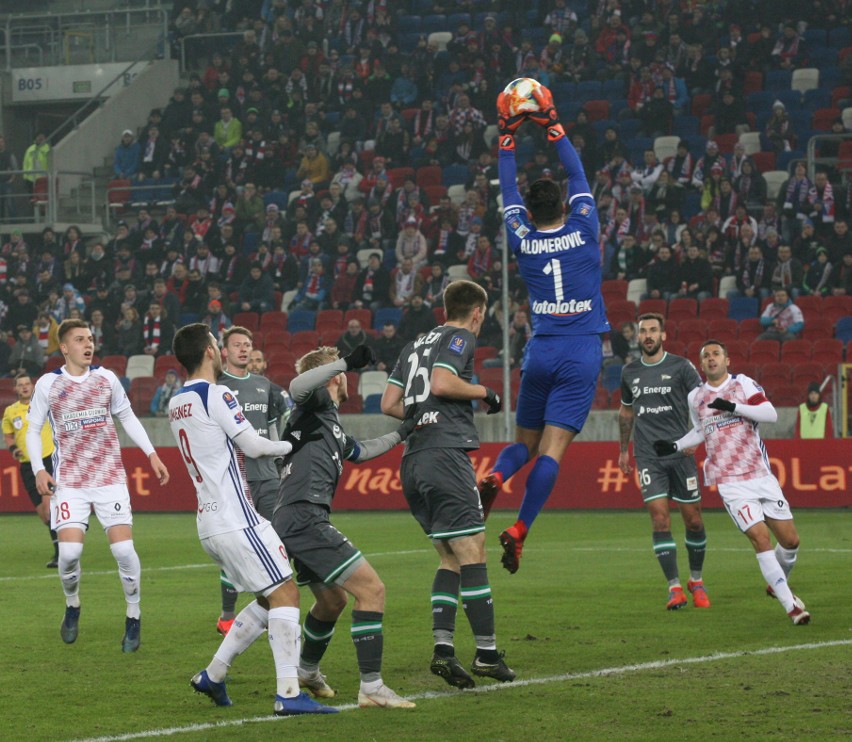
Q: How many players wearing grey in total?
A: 5